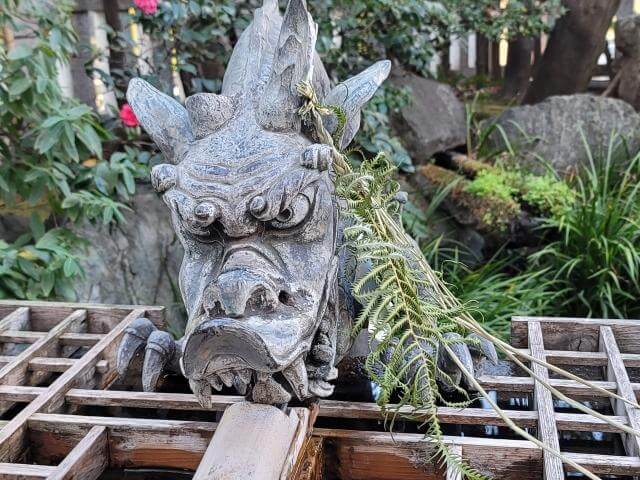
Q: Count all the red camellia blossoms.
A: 2